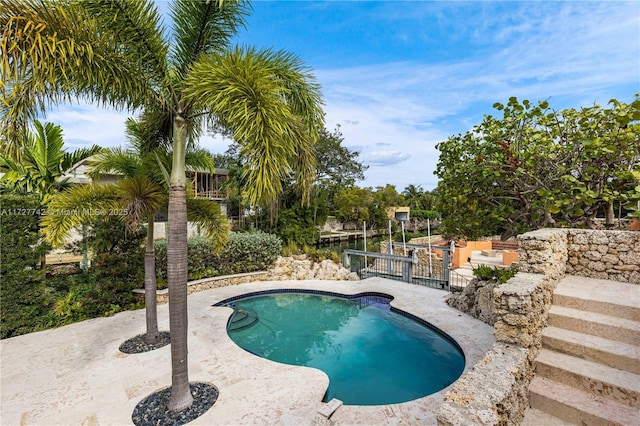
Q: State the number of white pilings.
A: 4